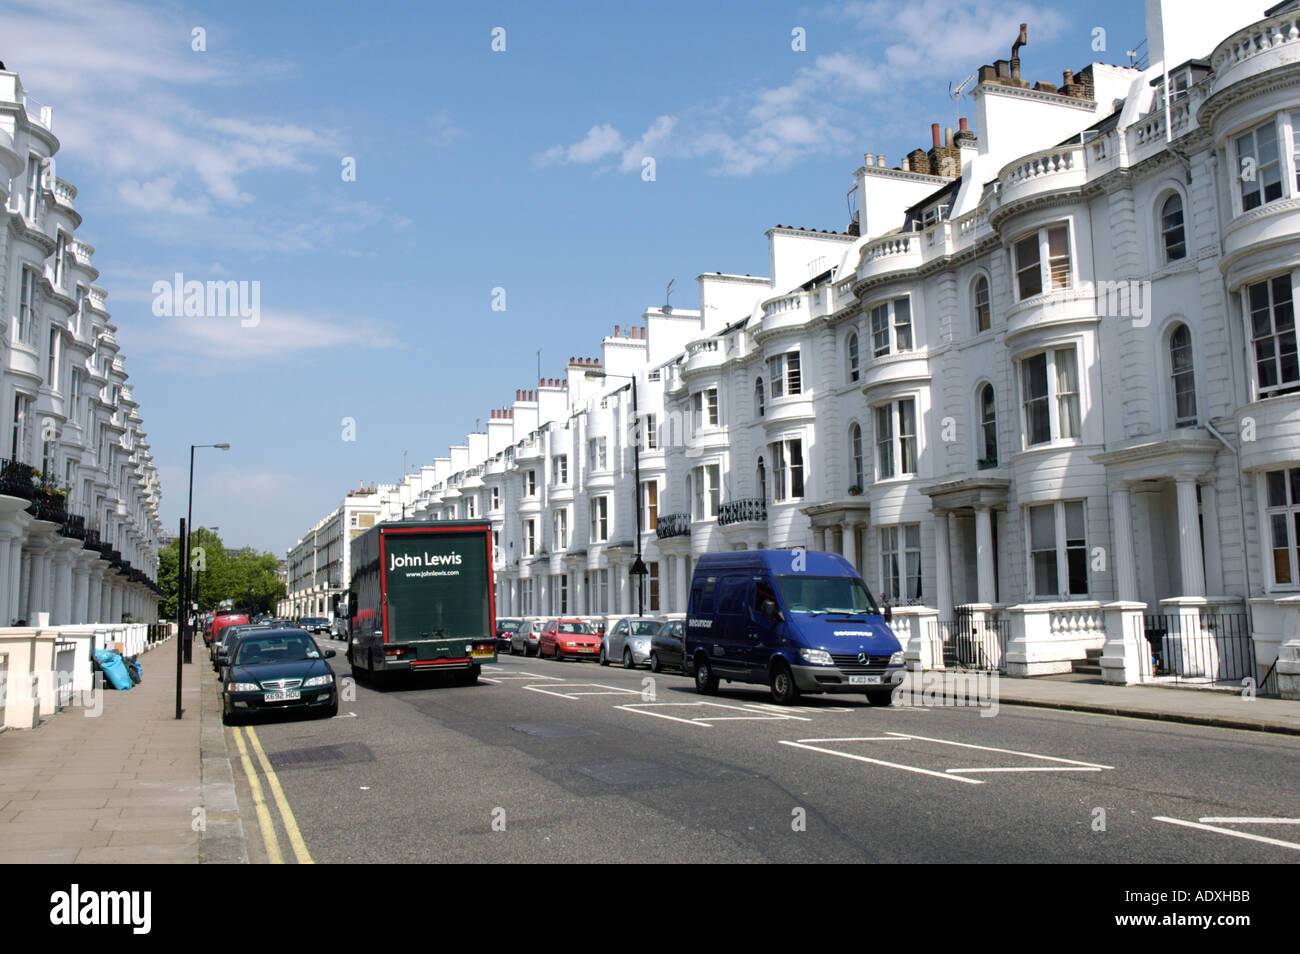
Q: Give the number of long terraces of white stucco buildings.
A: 2